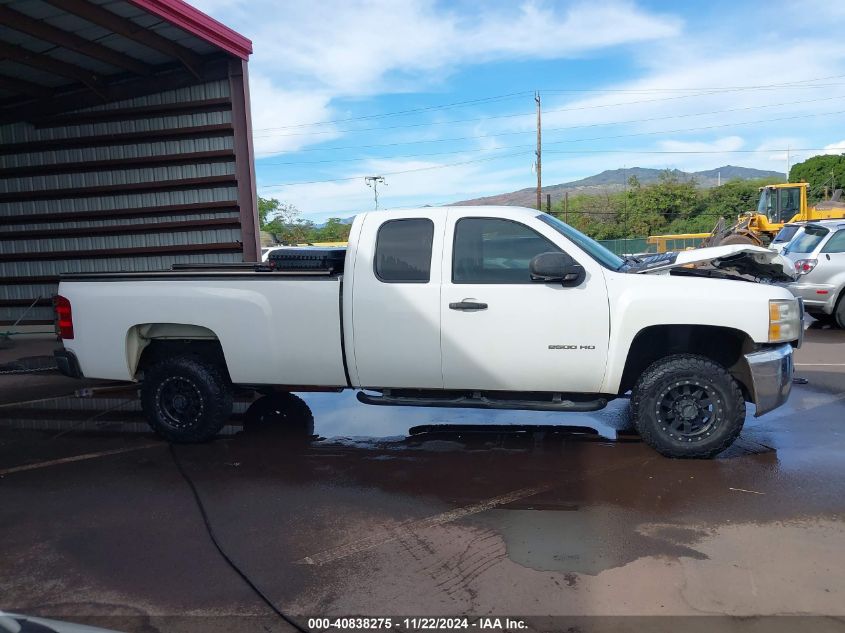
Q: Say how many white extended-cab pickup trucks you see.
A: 1